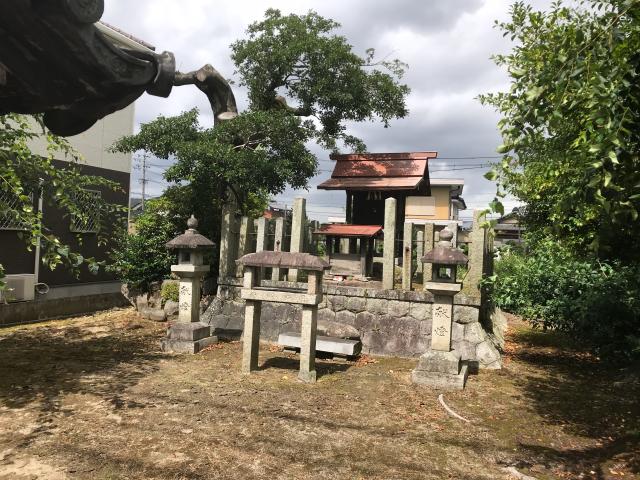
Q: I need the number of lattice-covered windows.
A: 2